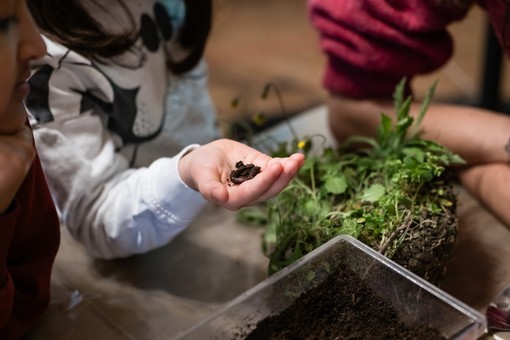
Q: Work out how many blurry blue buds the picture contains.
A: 0